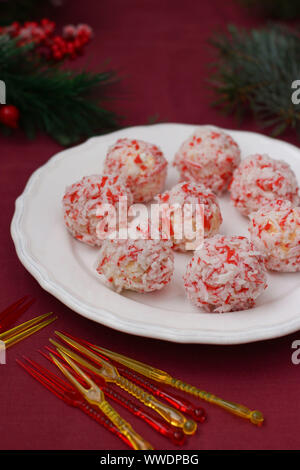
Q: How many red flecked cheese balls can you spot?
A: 8